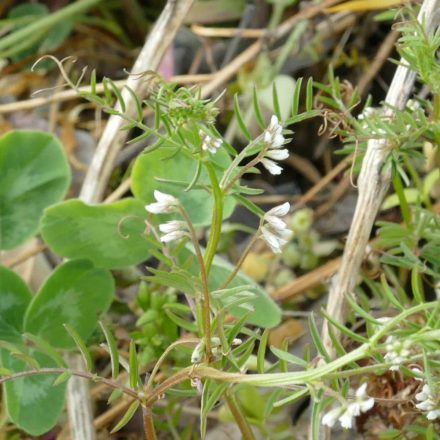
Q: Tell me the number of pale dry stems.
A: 2